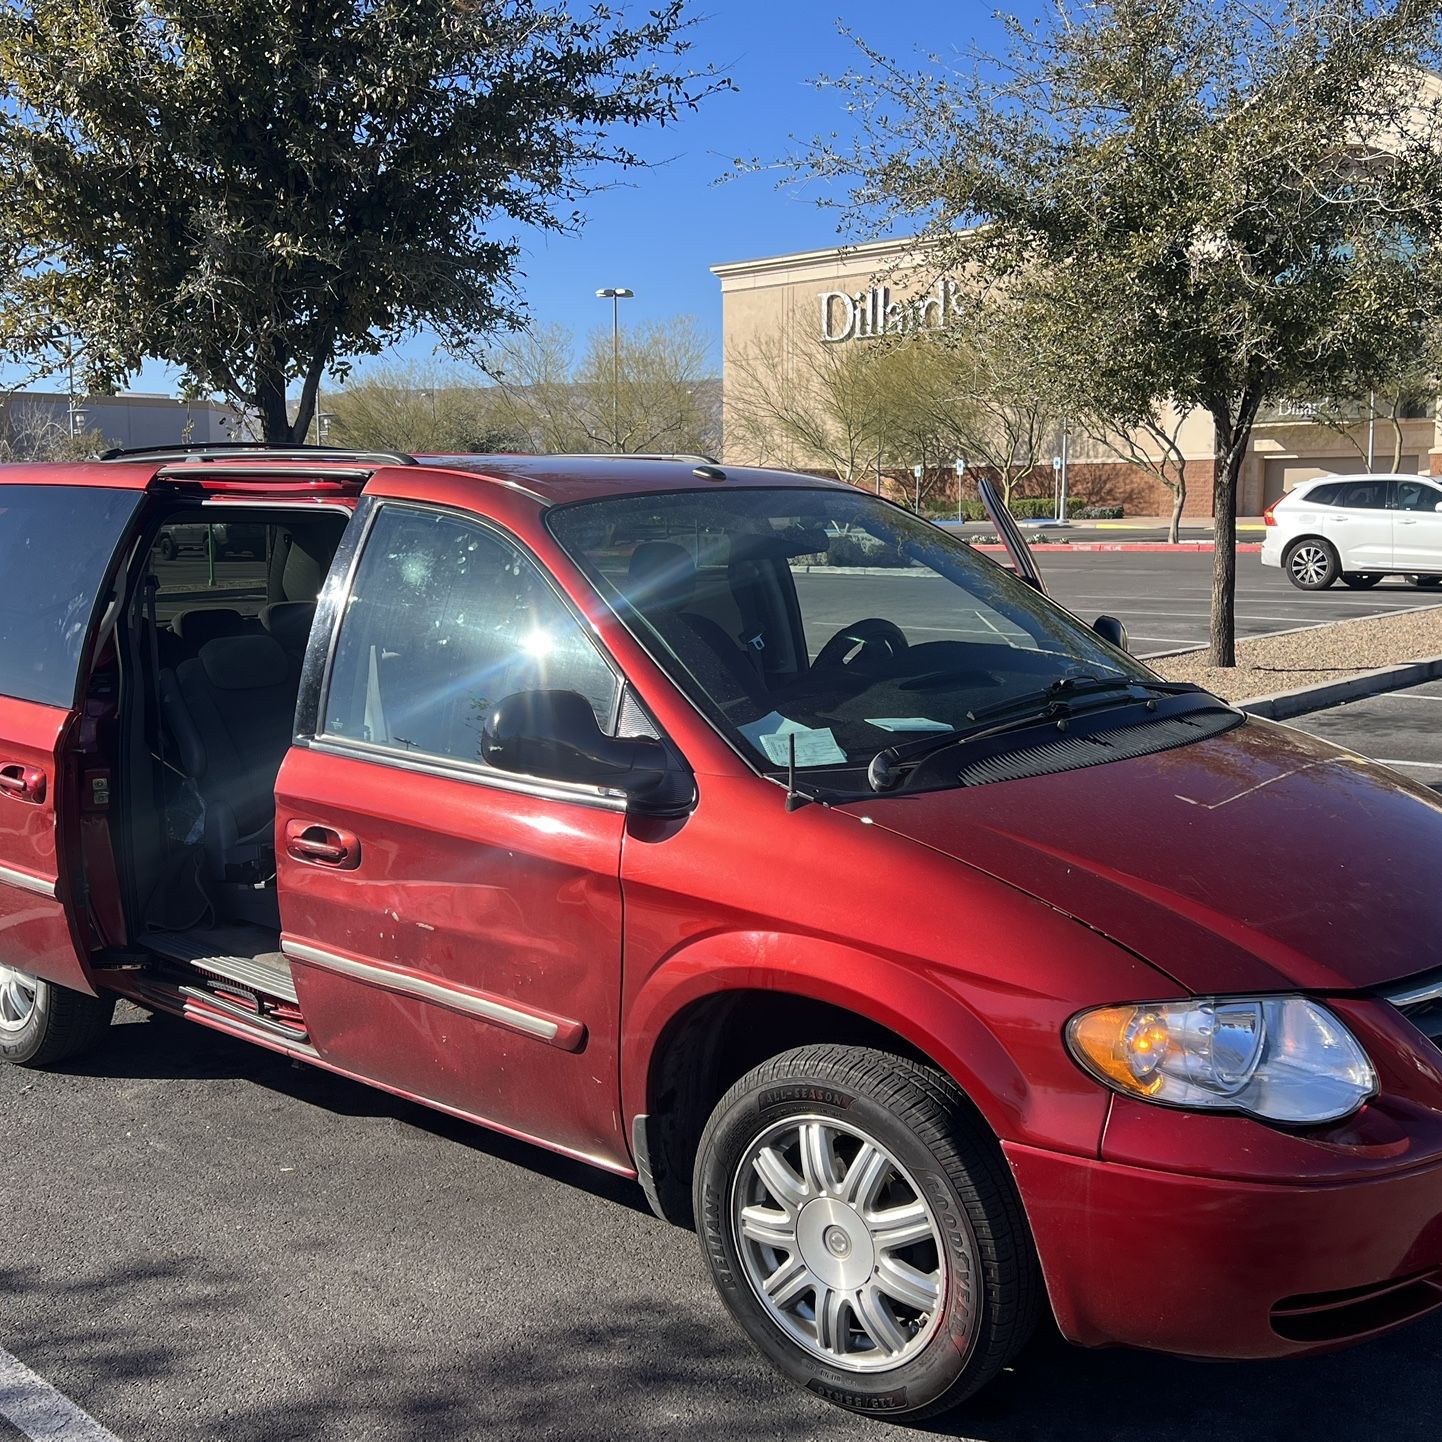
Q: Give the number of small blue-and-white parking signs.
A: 3